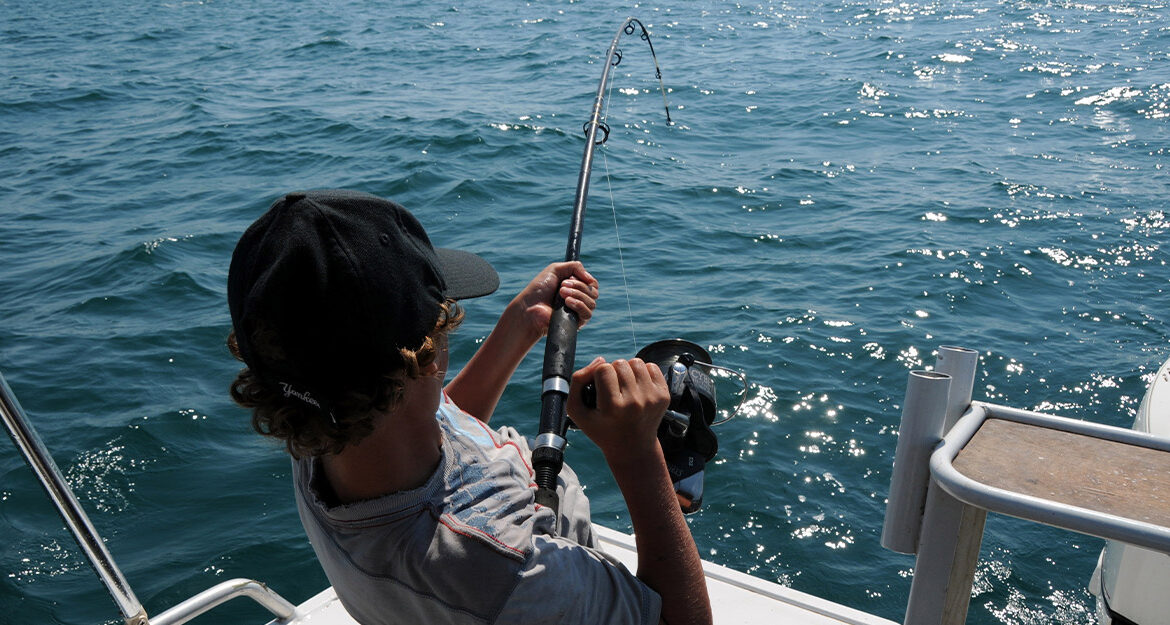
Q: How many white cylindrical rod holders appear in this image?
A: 2